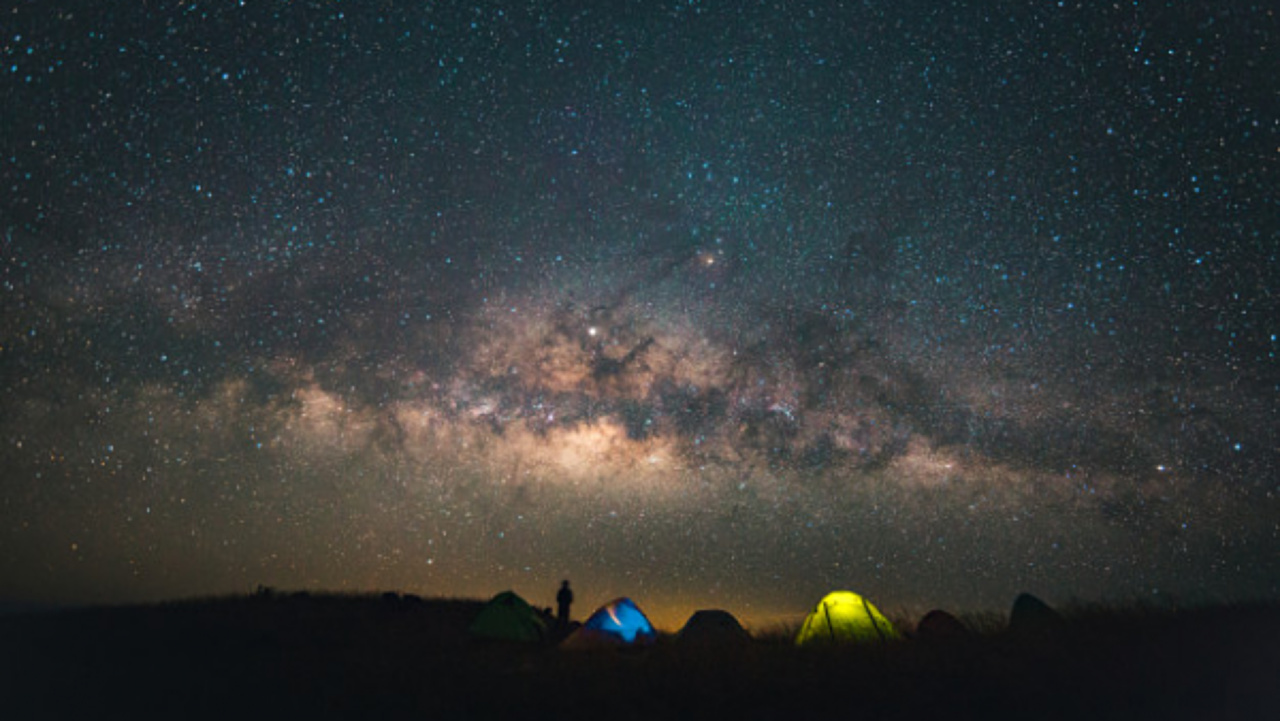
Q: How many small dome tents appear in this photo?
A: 6